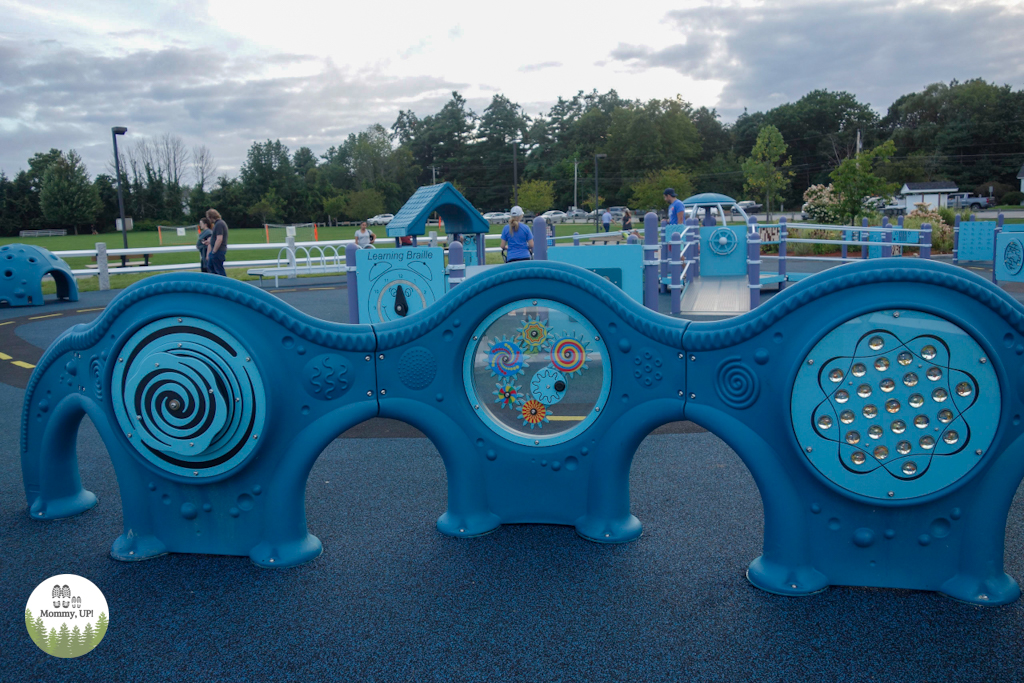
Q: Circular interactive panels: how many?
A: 3